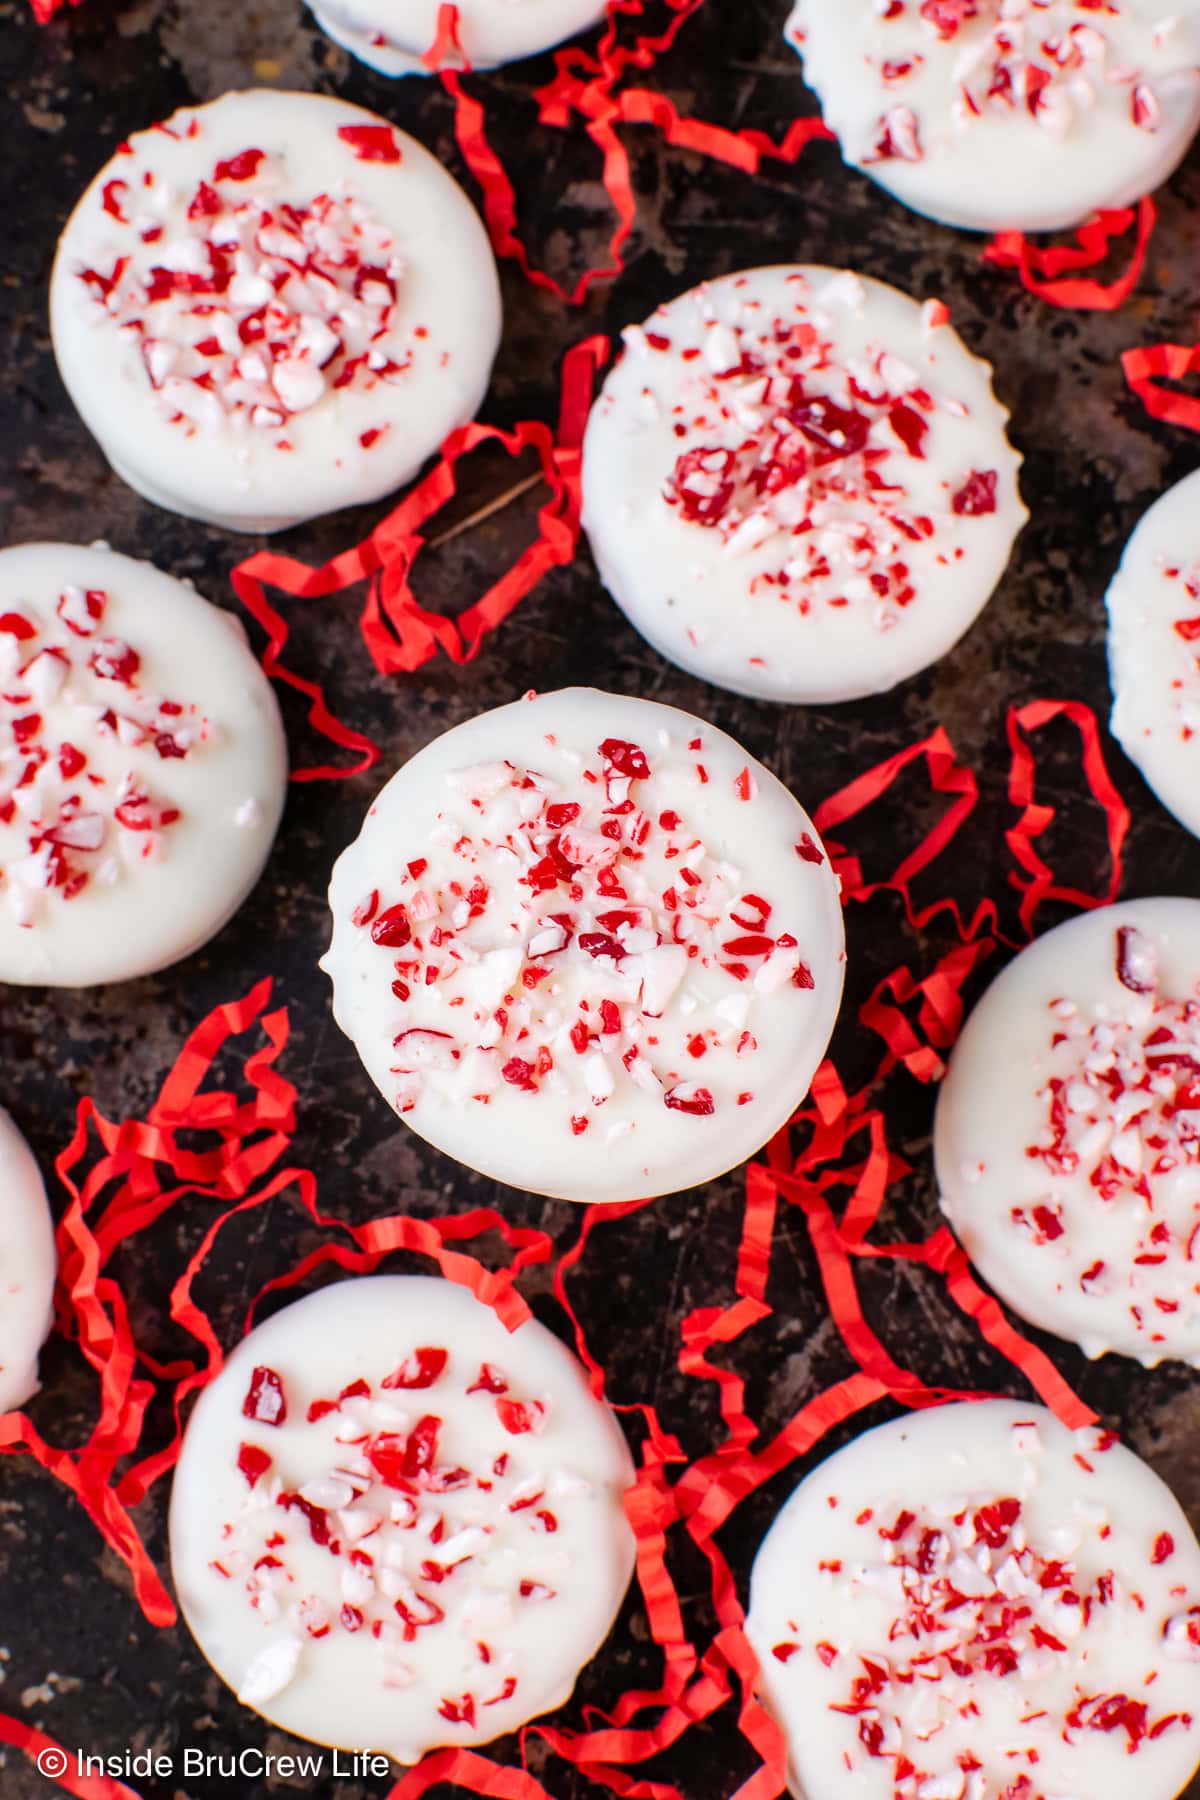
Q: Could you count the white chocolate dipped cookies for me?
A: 11